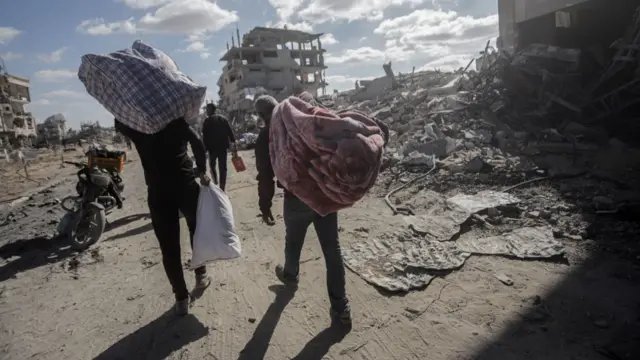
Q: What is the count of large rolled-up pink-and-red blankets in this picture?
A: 1